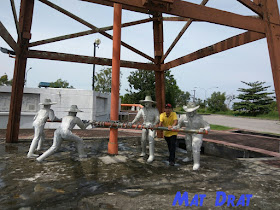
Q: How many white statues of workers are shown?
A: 4